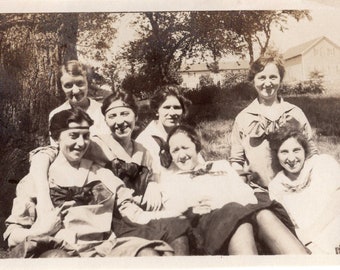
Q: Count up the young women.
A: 7